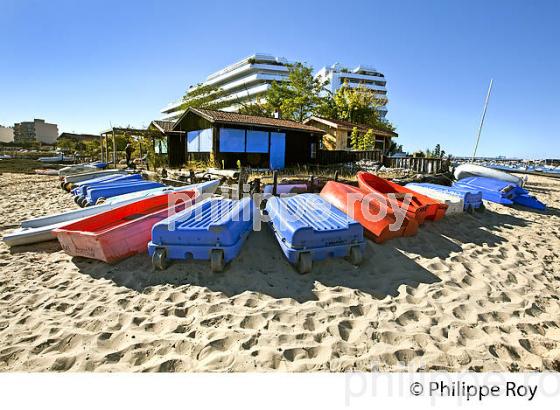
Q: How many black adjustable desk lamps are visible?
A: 0